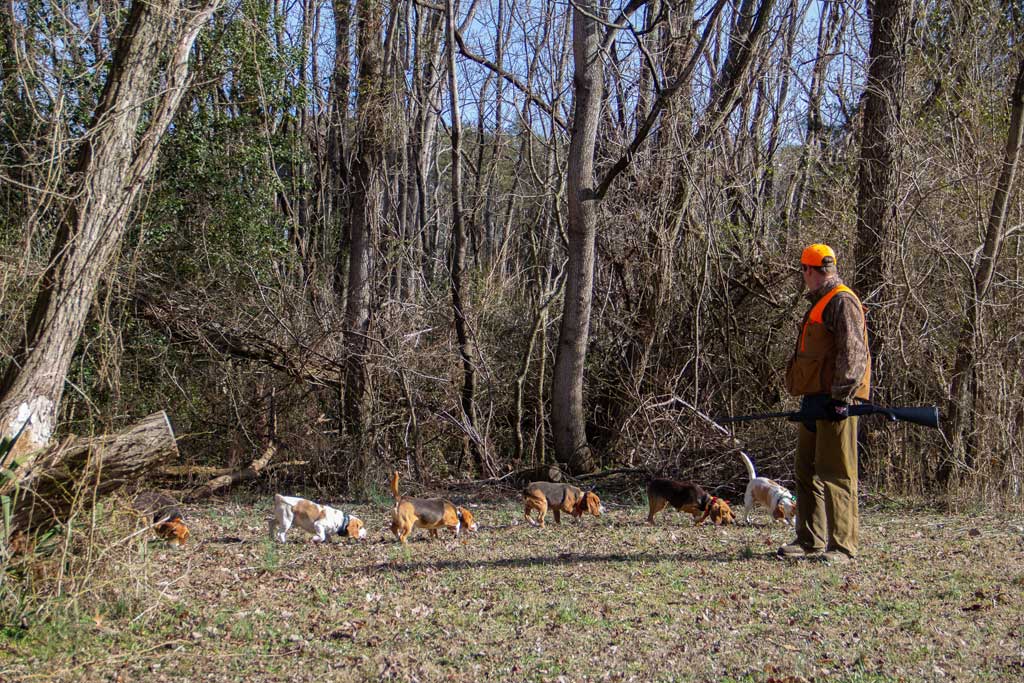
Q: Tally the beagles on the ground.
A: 6